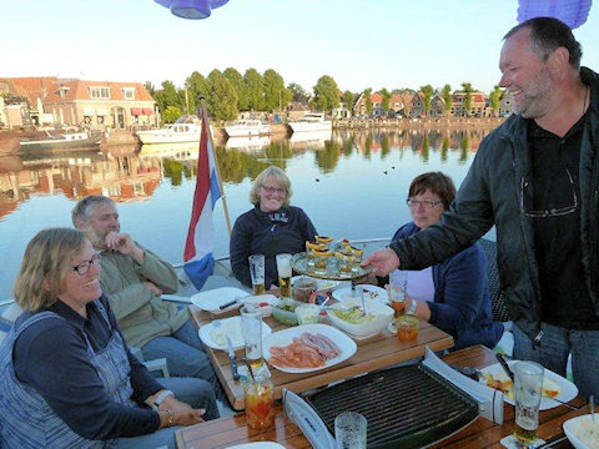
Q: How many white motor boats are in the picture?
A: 3